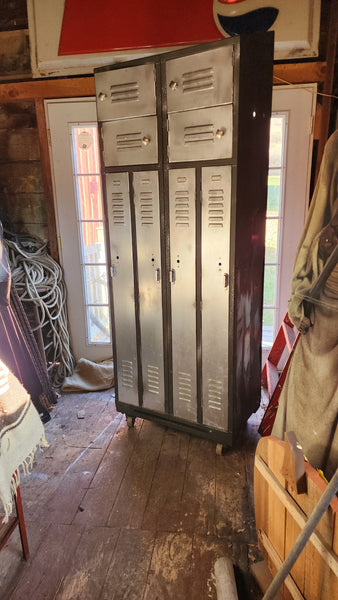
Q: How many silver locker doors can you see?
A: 8